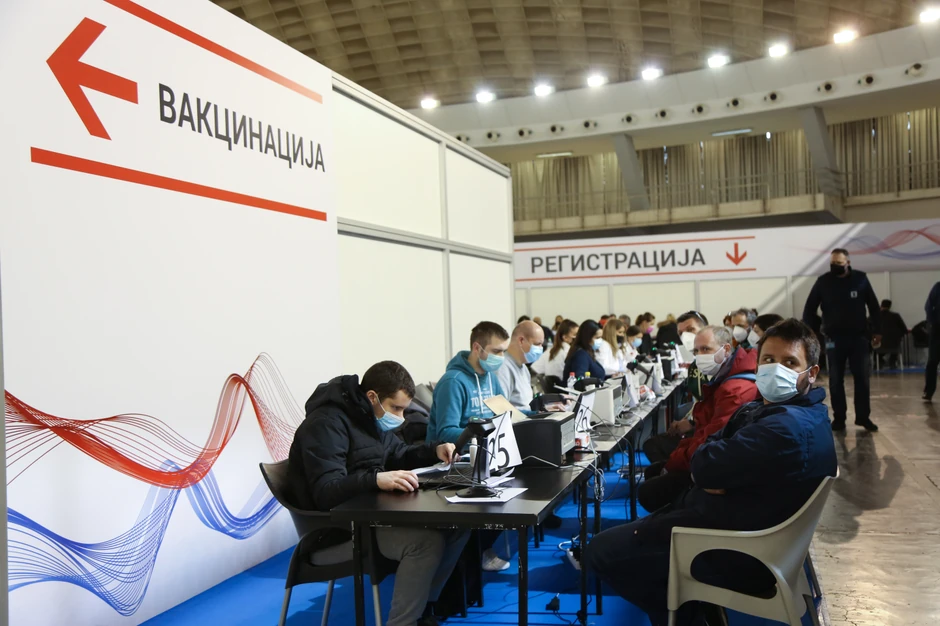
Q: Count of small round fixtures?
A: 13